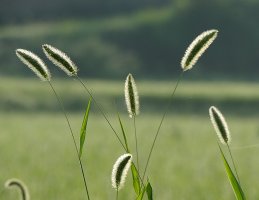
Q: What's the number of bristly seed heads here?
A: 7